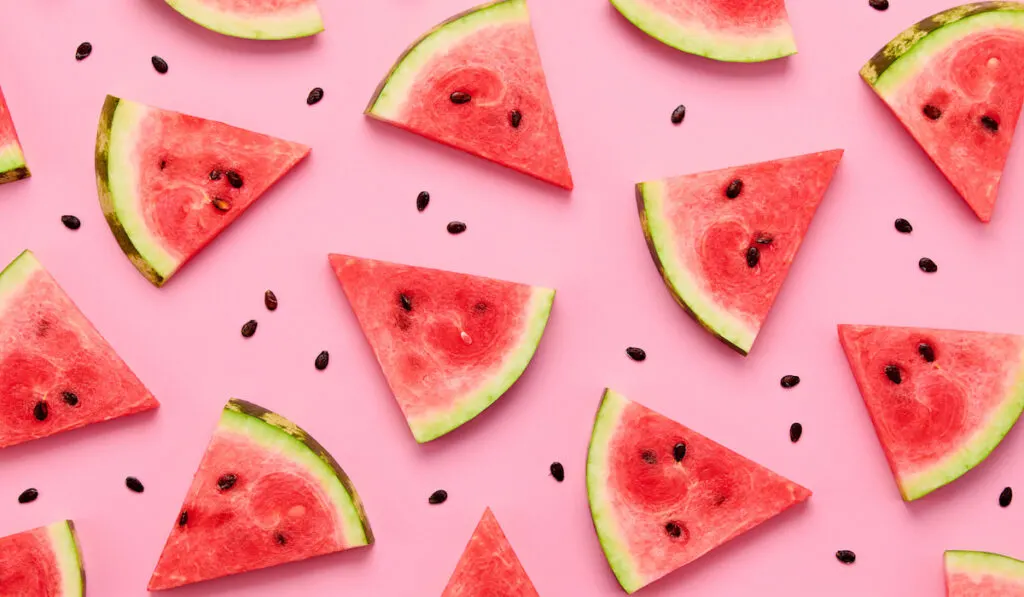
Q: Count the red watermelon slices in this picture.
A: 15